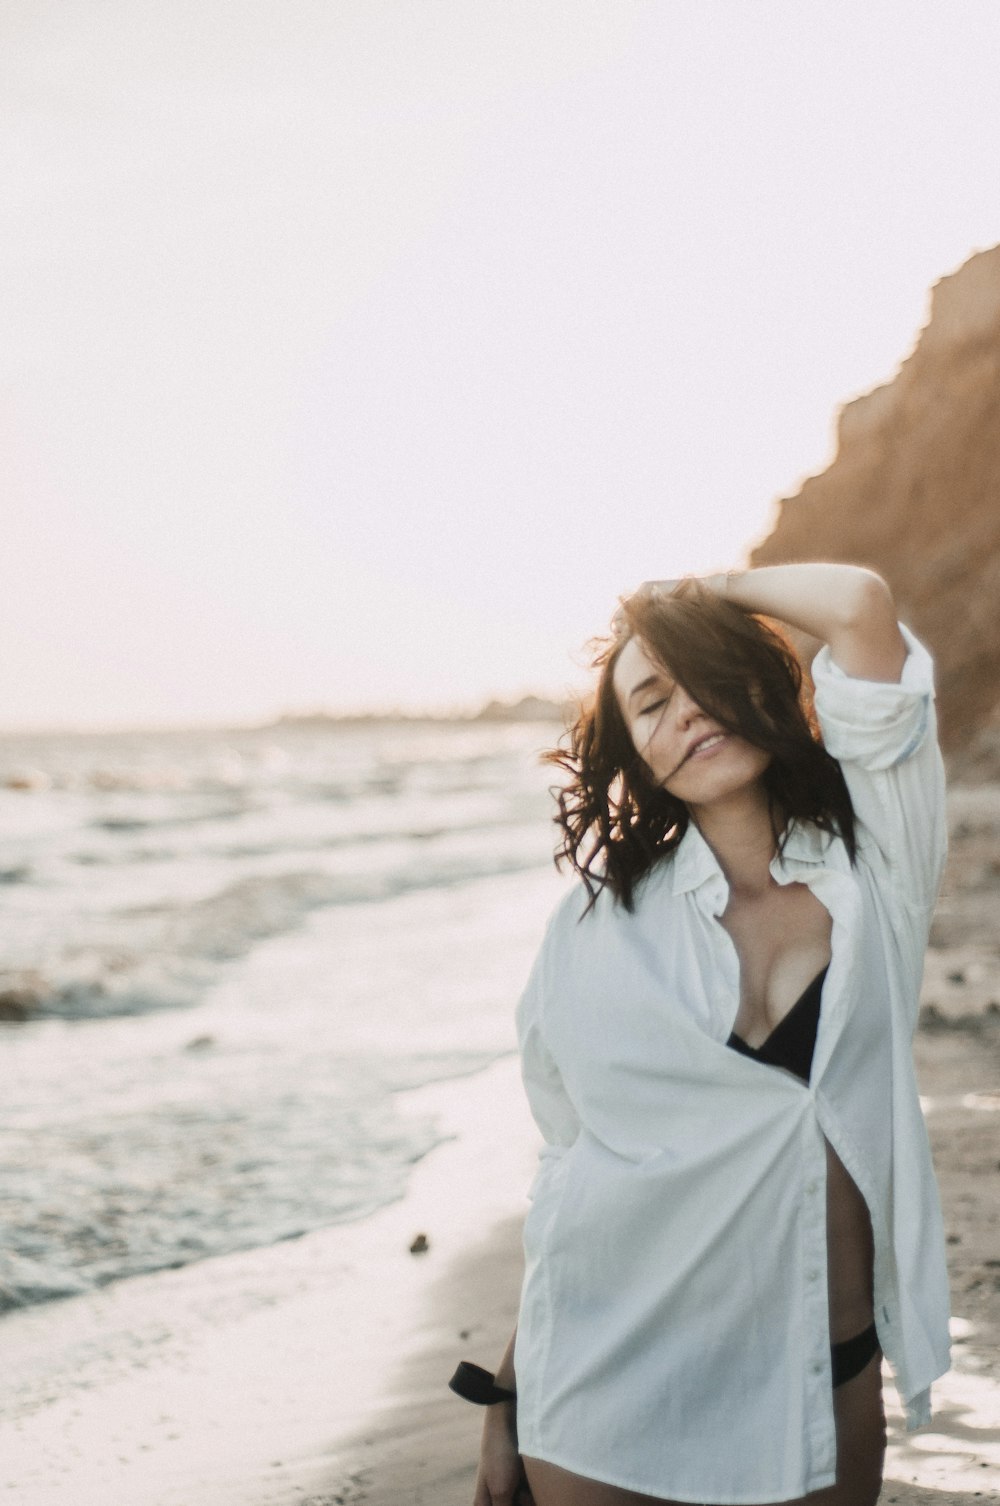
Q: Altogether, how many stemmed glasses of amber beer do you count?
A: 0